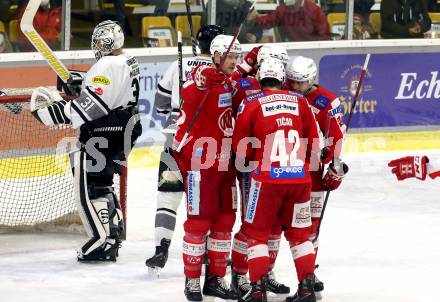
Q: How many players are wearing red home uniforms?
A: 4